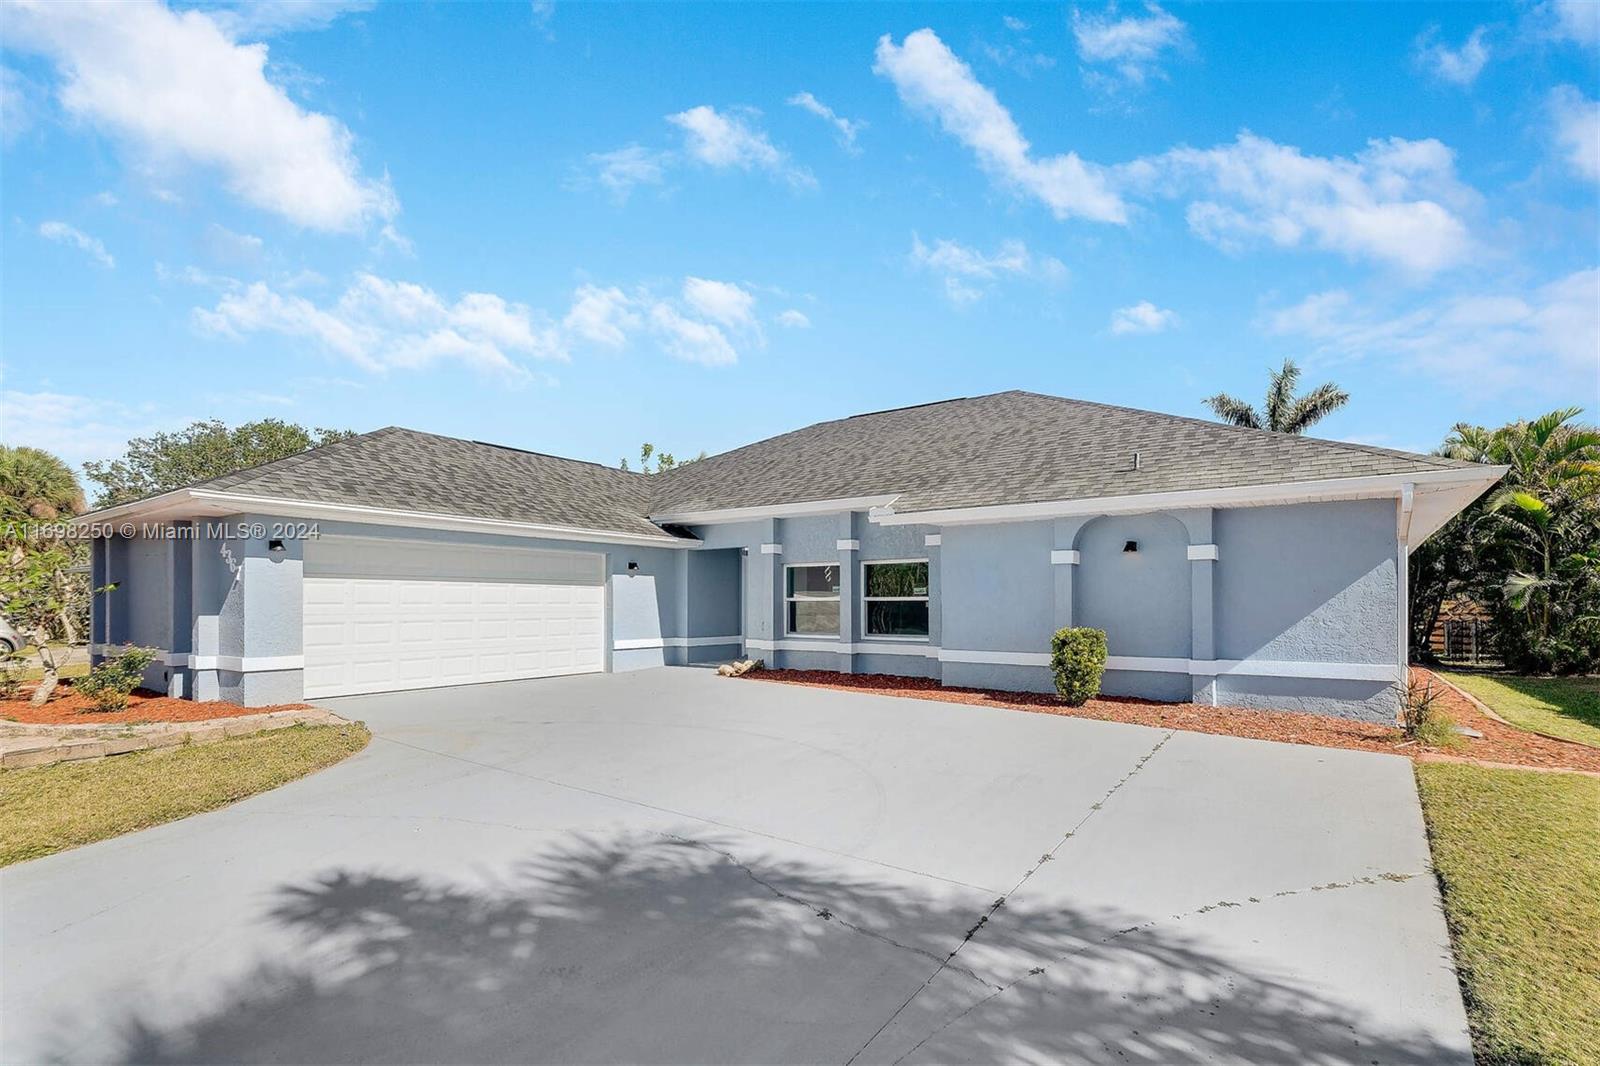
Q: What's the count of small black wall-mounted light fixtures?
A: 3